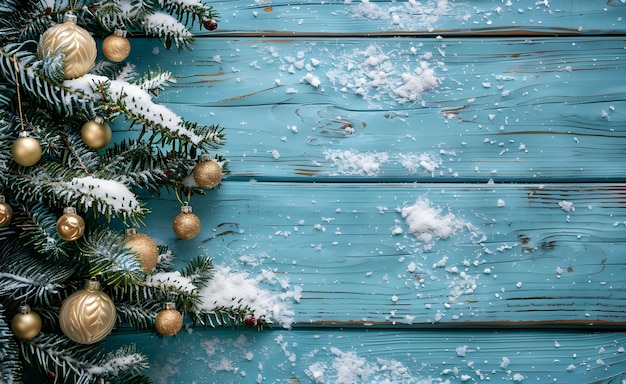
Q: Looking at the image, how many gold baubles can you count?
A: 12